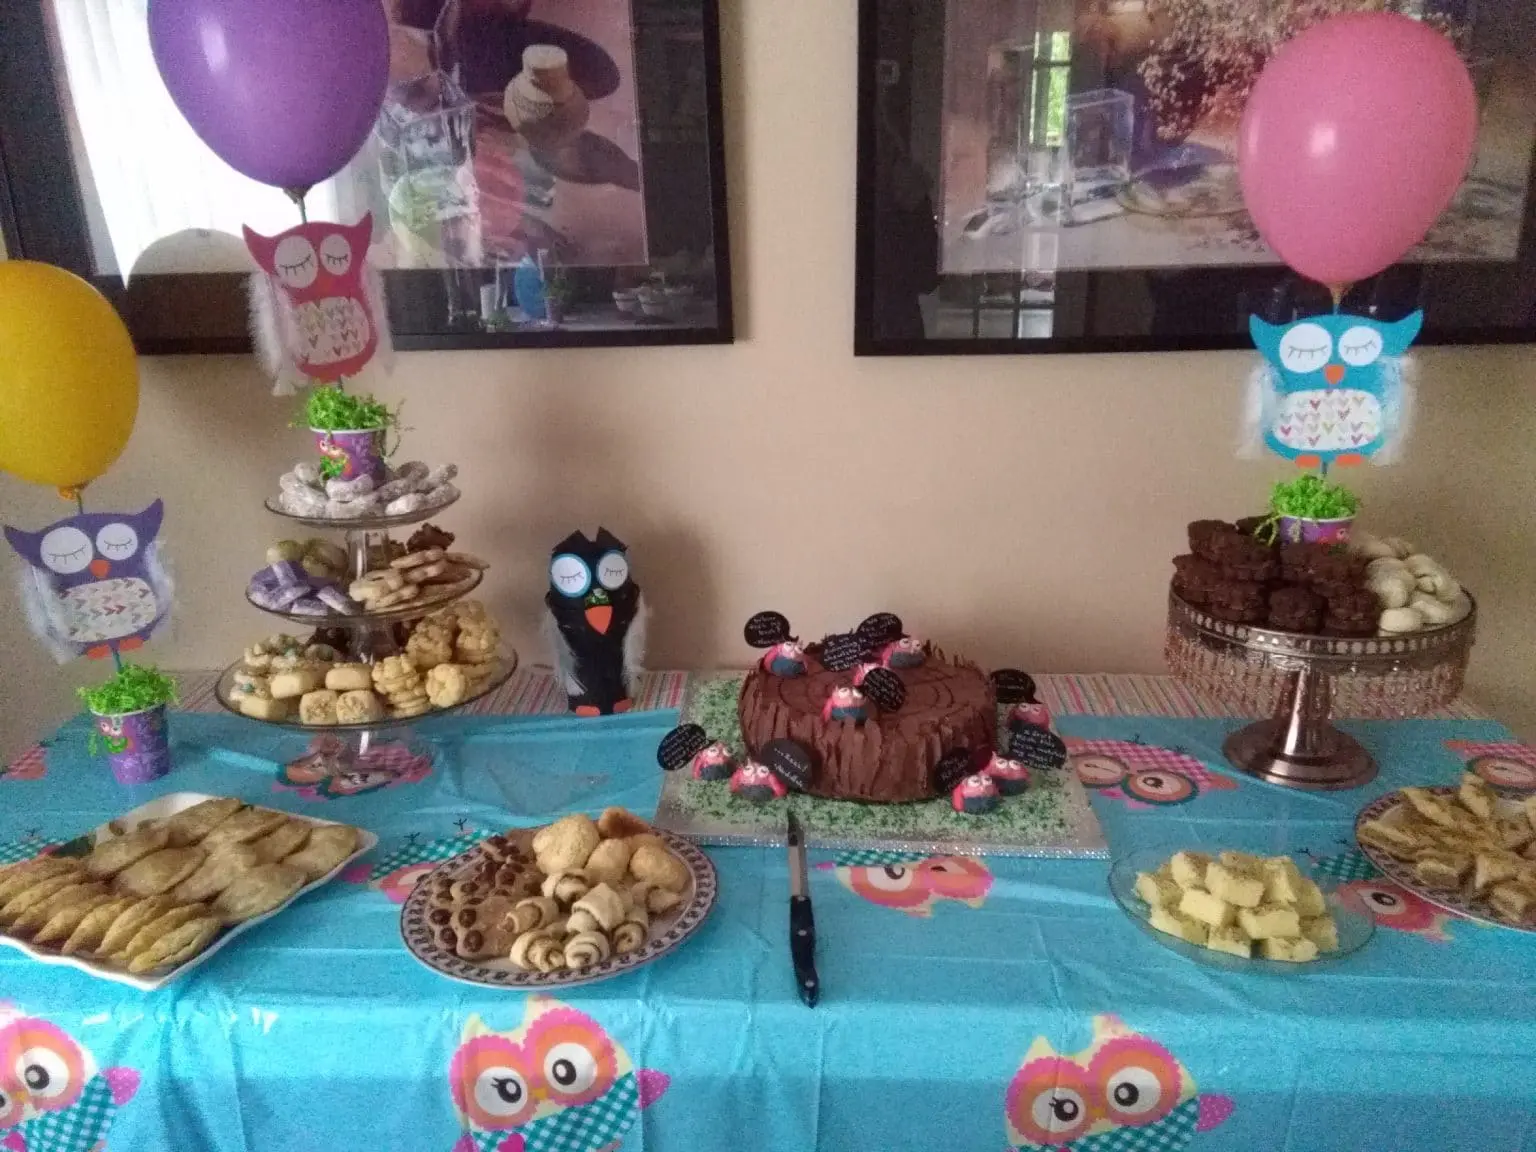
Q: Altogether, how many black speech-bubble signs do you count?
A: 9